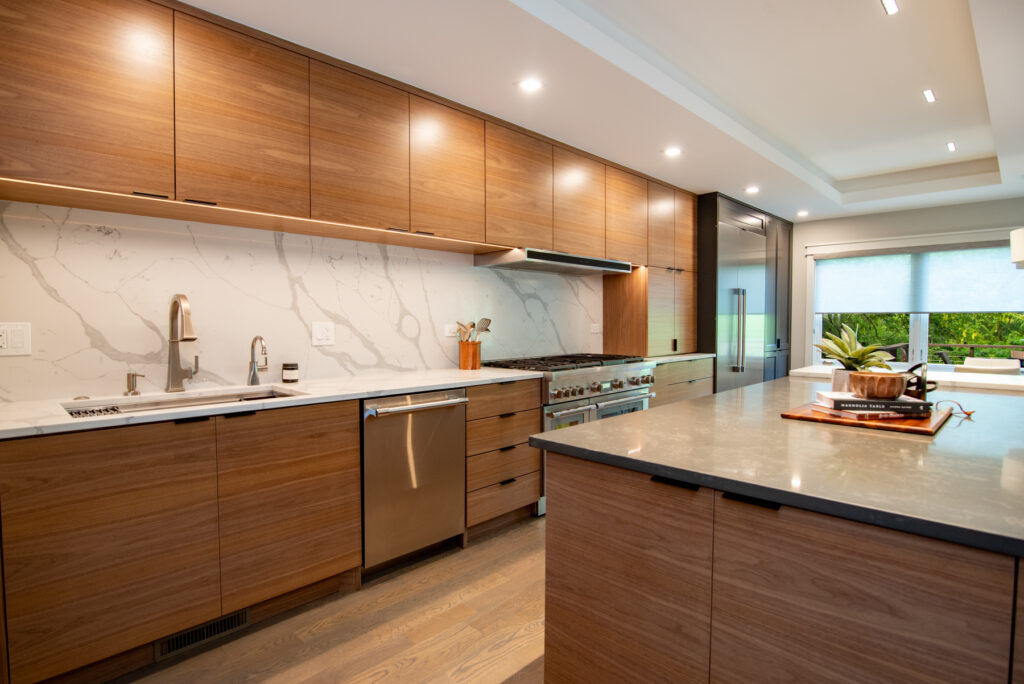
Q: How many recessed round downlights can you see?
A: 4